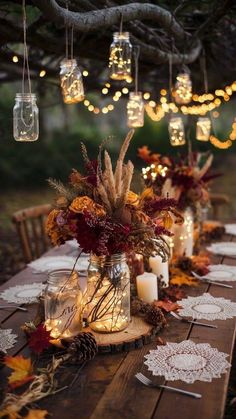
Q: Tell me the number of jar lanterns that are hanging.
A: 7